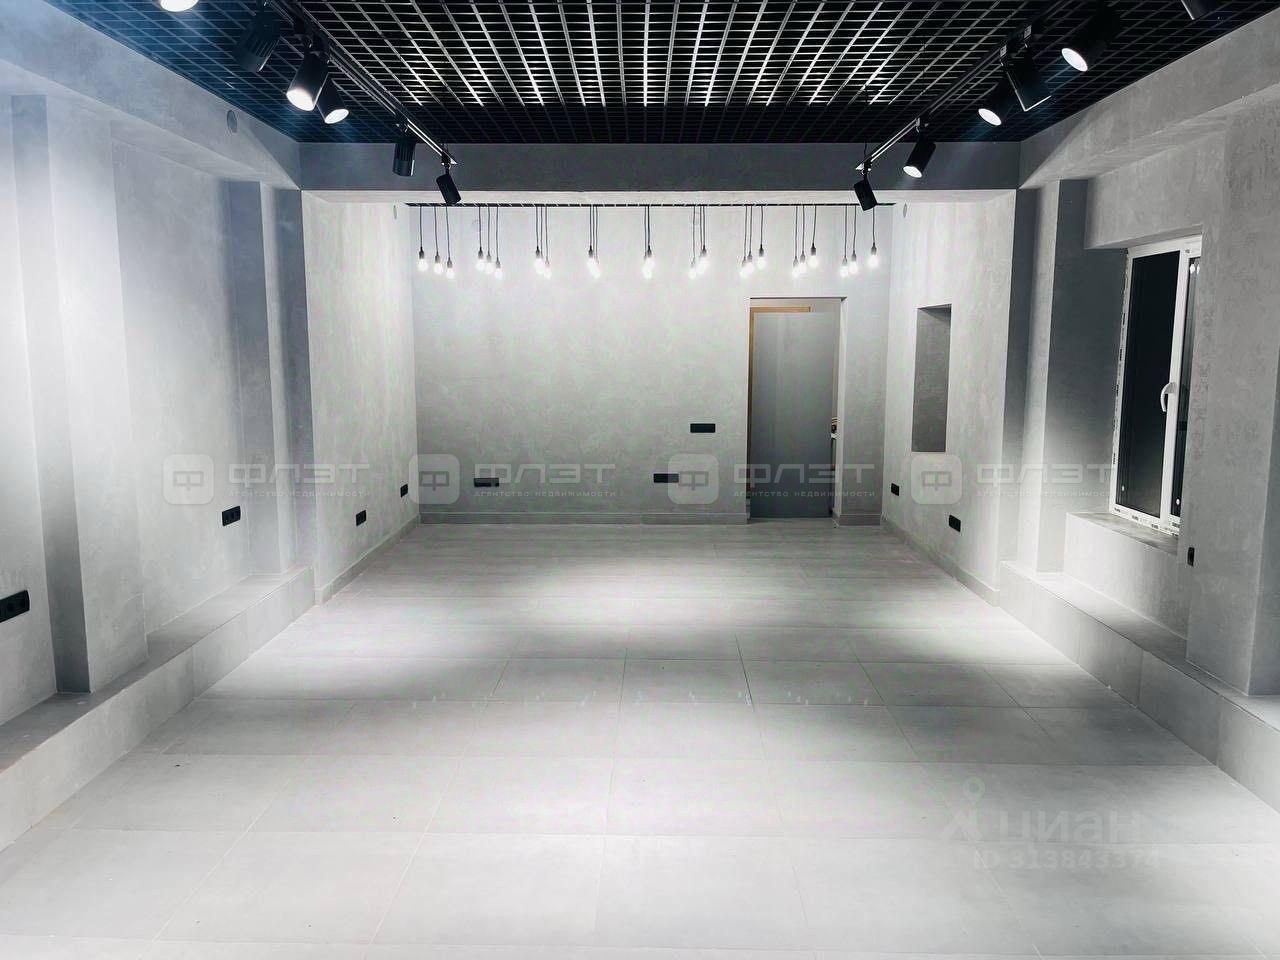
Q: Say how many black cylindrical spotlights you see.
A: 12